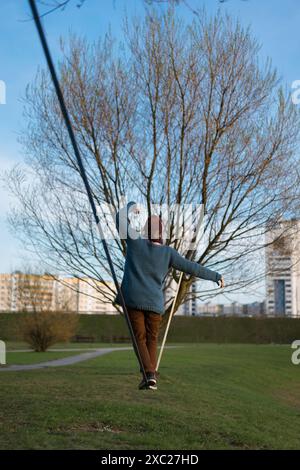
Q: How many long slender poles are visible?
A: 2